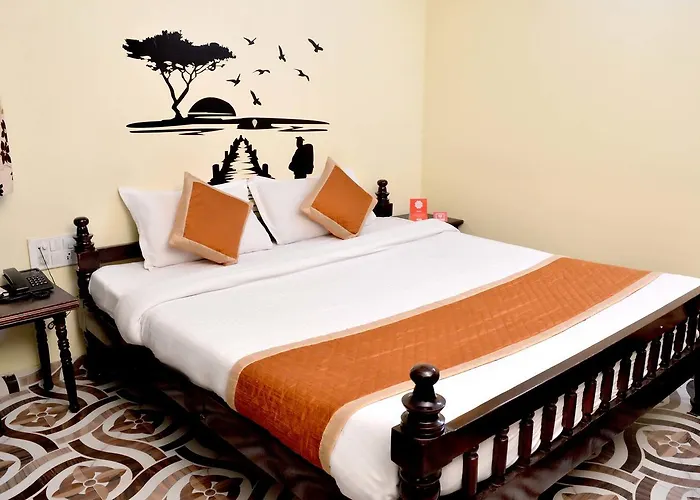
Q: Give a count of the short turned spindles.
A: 13